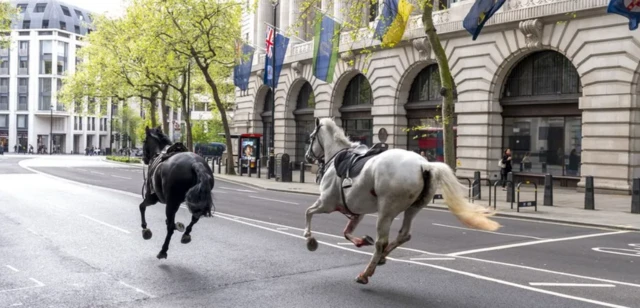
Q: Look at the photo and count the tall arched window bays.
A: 5